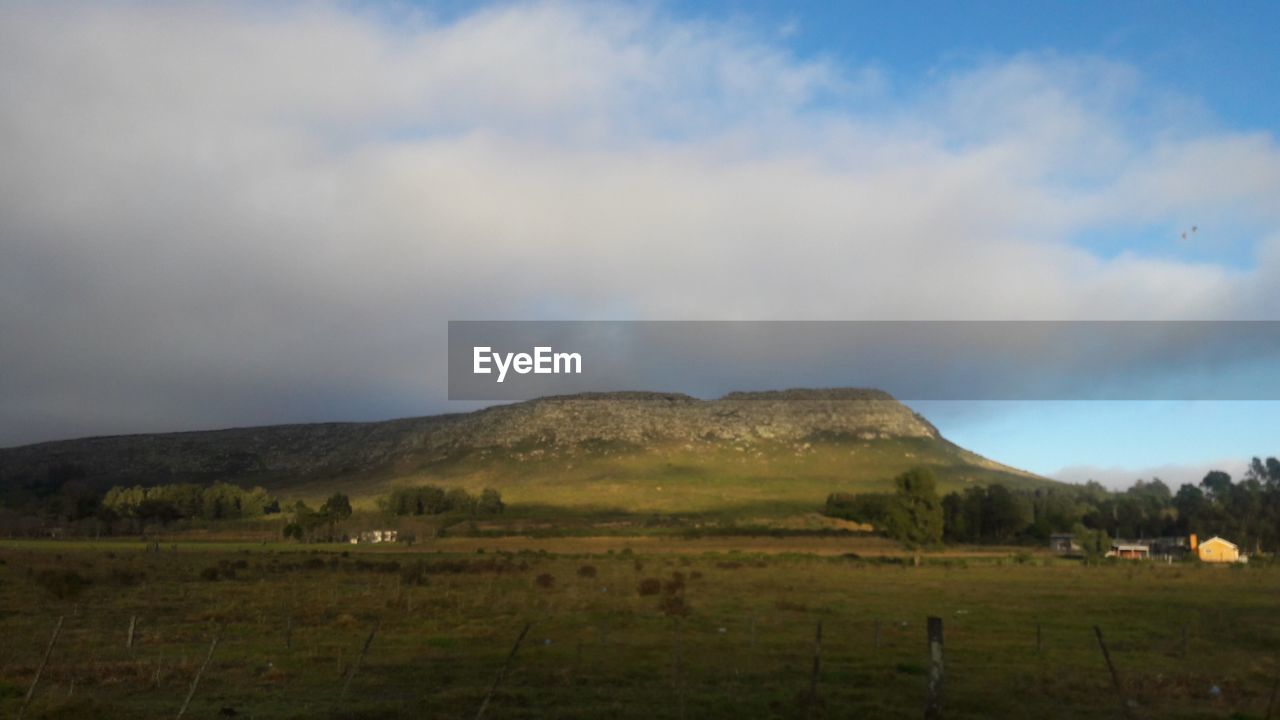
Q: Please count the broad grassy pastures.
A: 1